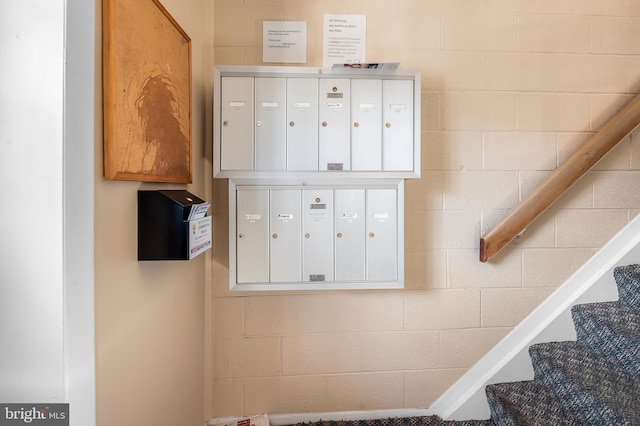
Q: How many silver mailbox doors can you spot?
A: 11